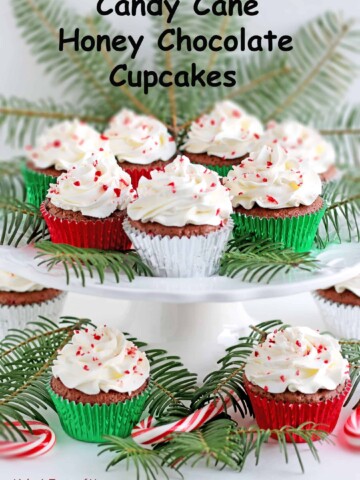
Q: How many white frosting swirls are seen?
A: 11